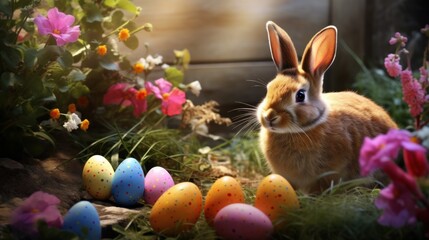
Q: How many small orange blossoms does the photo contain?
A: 7